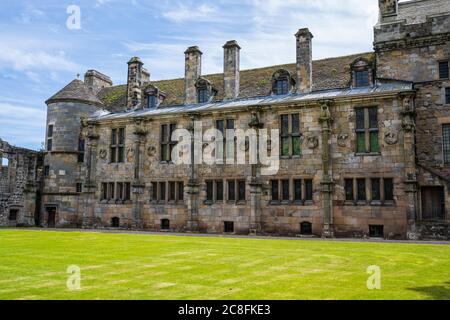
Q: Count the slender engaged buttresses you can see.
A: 6